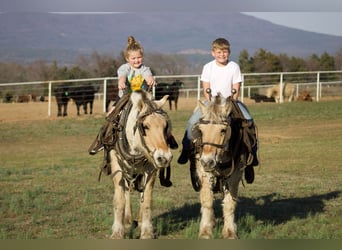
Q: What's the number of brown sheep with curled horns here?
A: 0